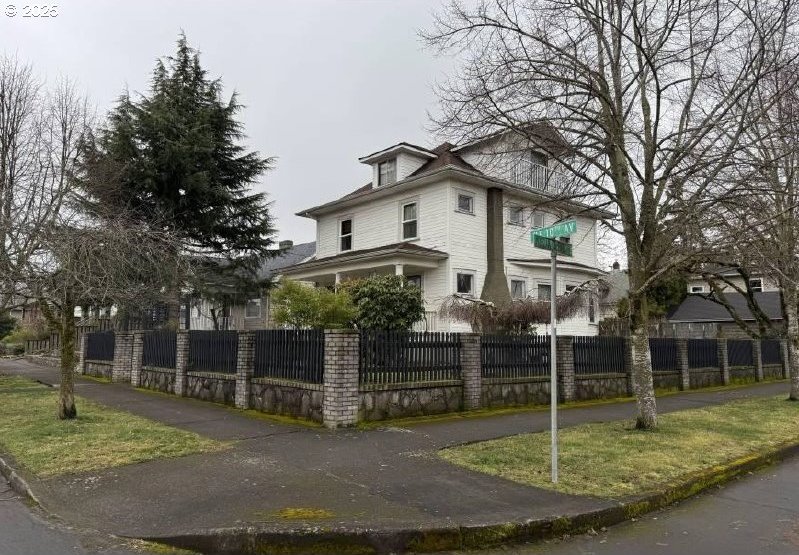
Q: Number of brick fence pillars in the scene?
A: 13